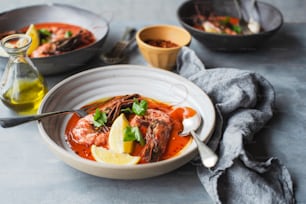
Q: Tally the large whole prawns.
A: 2